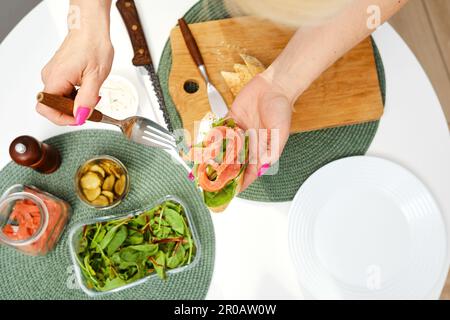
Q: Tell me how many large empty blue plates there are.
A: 0